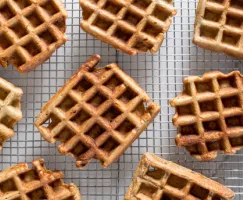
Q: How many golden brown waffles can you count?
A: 8